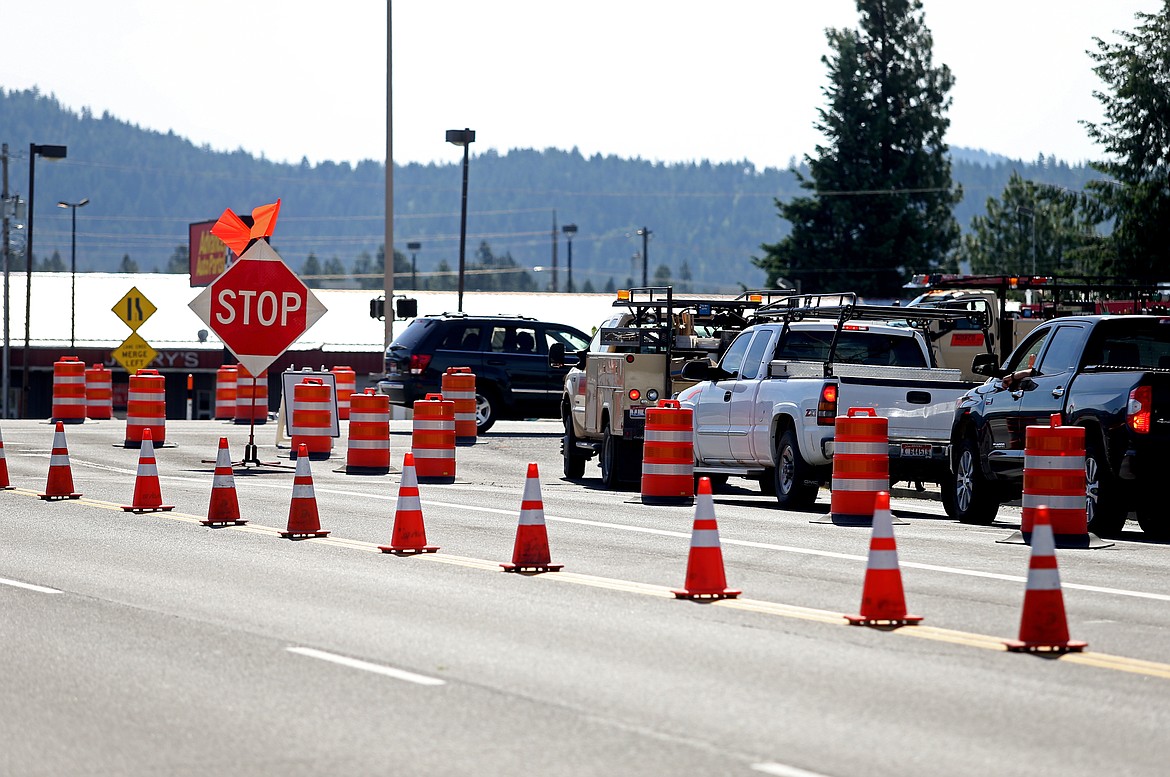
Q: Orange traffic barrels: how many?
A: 13